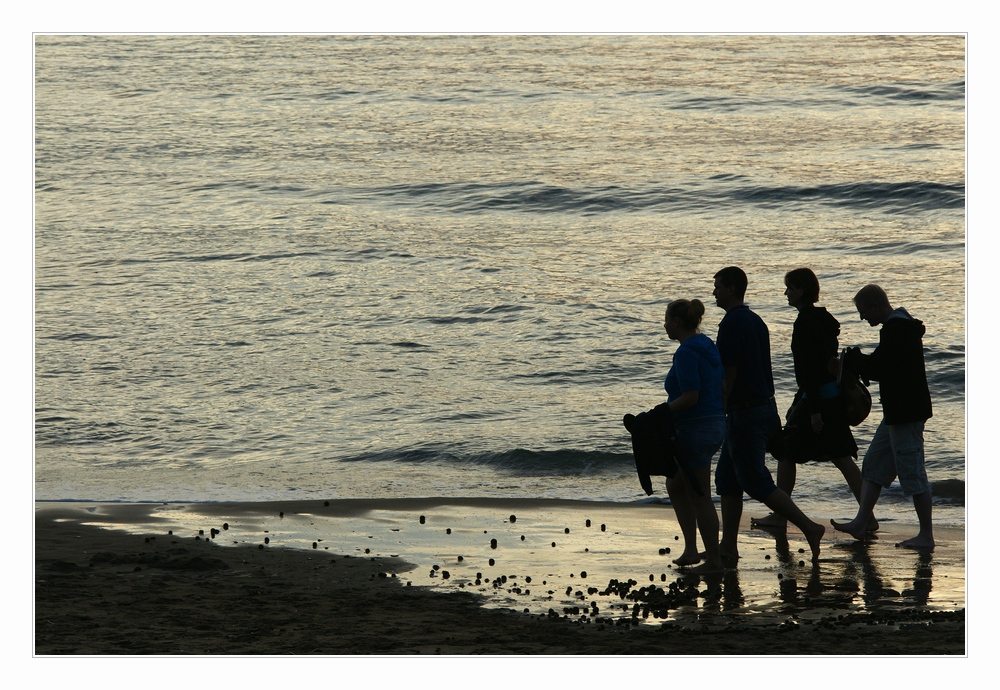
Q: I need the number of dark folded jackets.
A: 1